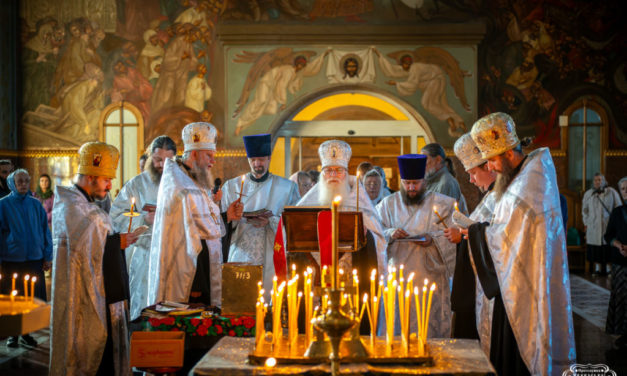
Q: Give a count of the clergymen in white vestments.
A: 8